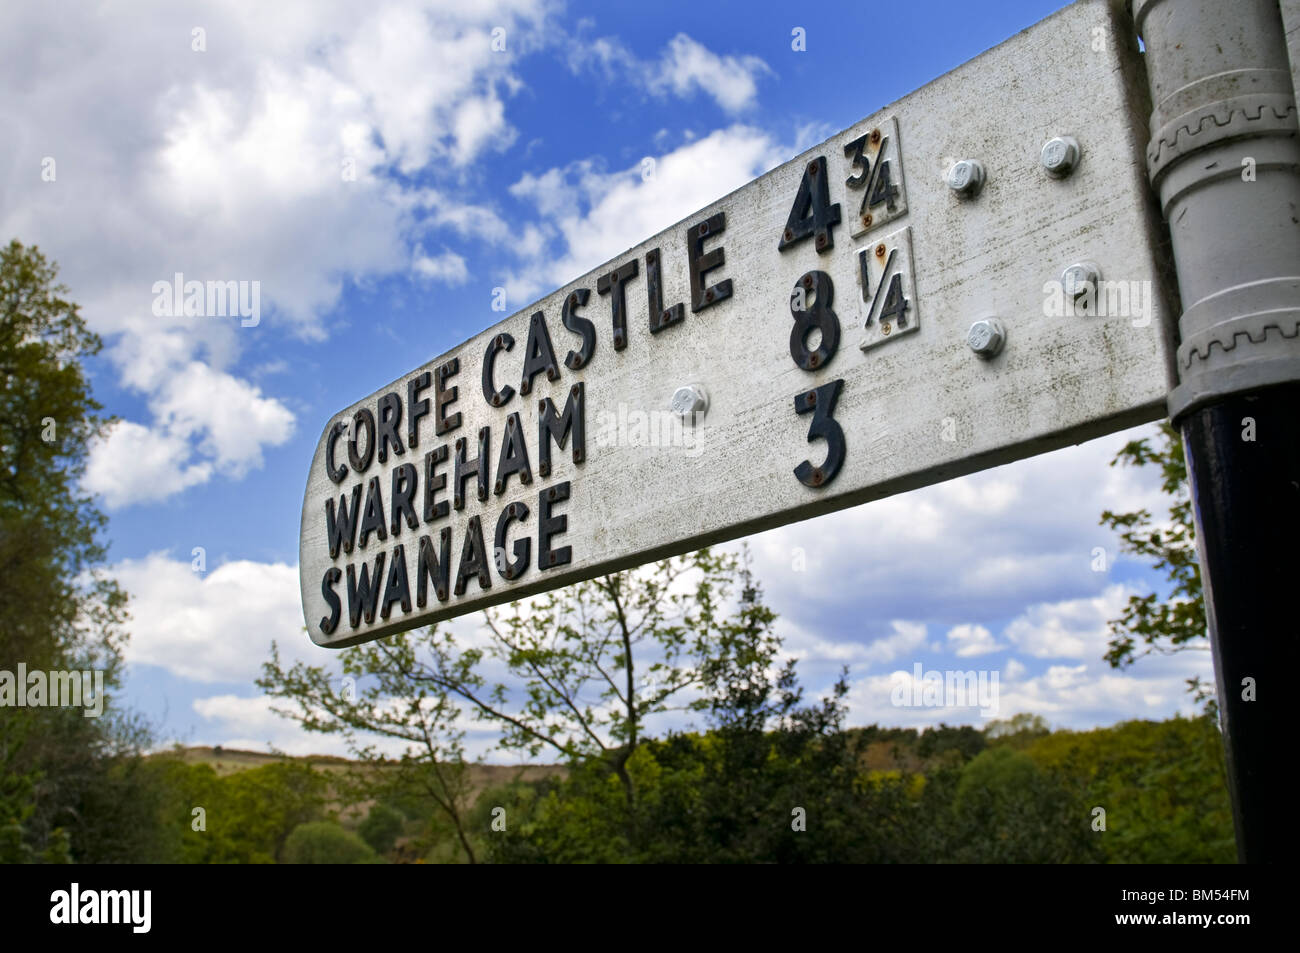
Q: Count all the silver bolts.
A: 5